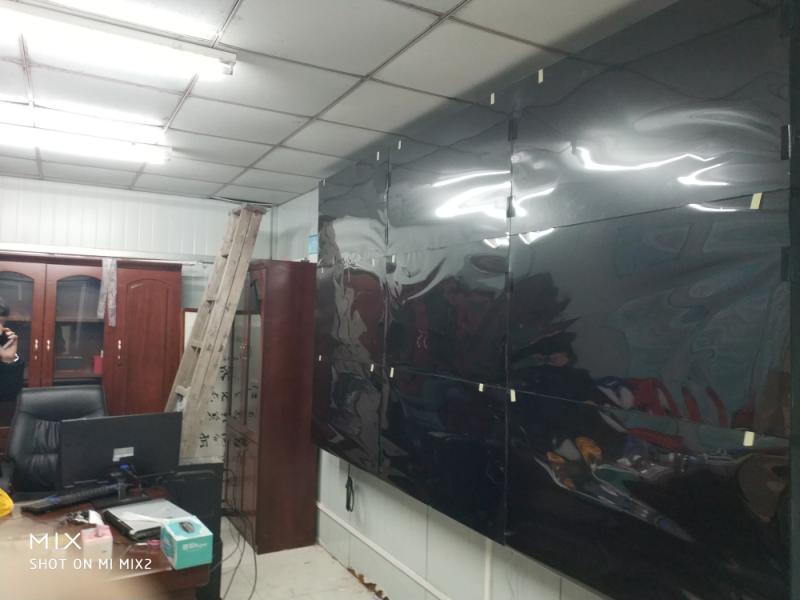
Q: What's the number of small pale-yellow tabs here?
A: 15